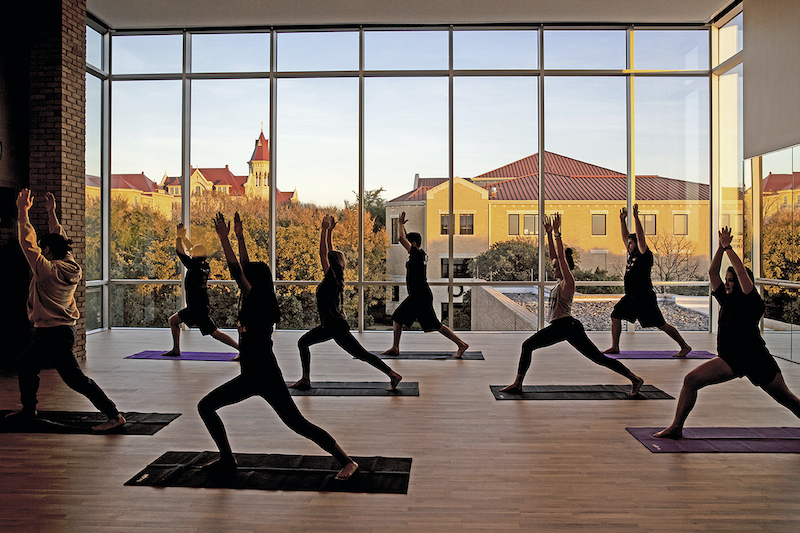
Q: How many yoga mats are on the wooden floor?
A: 8